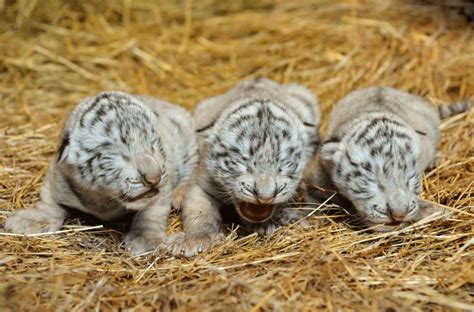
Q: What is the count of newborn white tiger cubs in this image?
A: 3